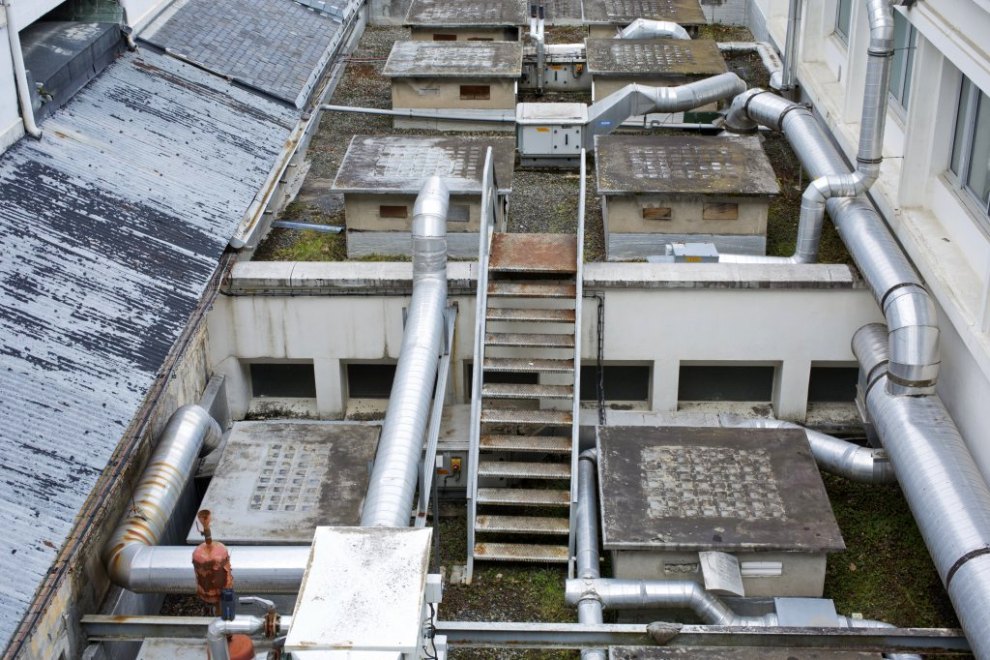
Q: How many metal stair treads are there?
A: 11